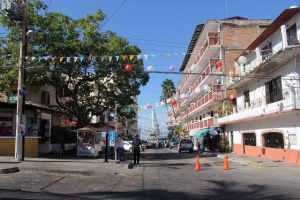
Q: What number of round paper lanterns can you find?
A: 12